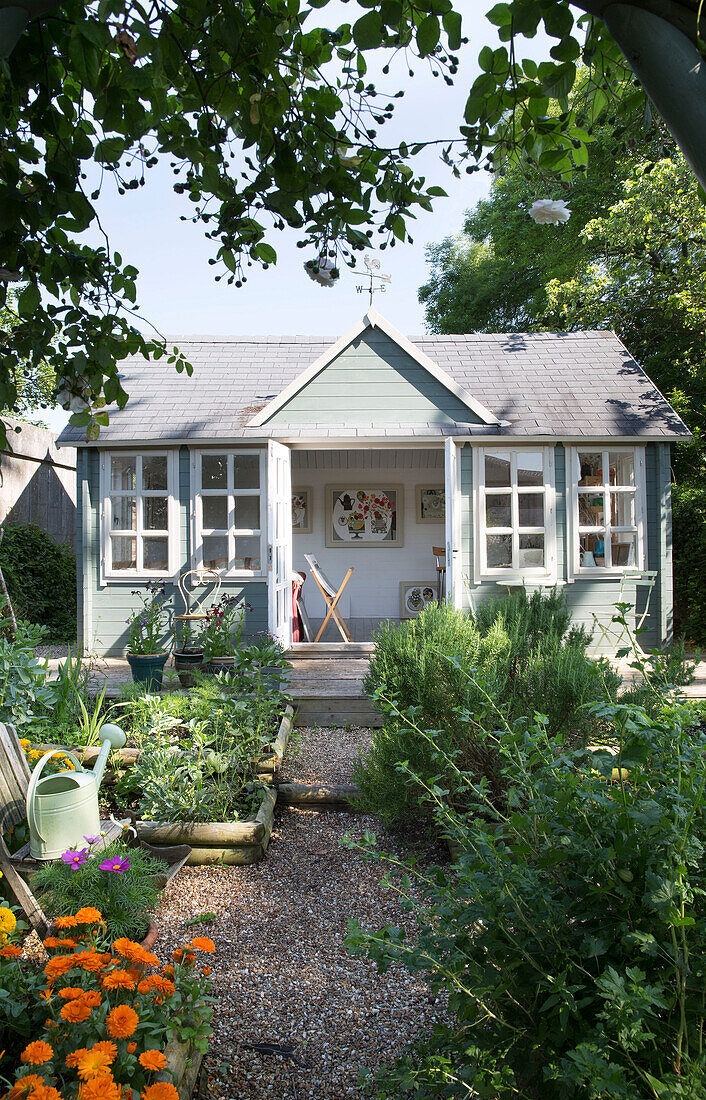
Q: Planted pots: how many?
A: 5